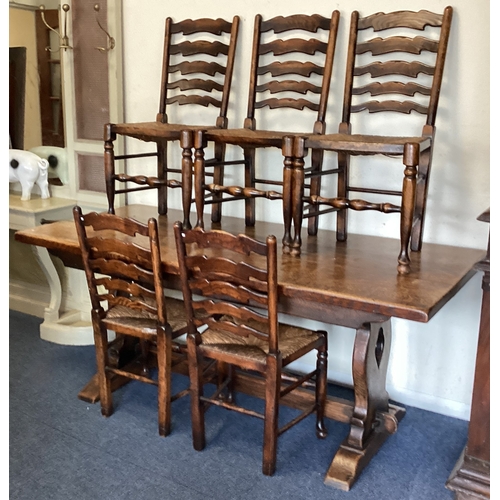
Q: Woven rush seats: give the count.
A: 5